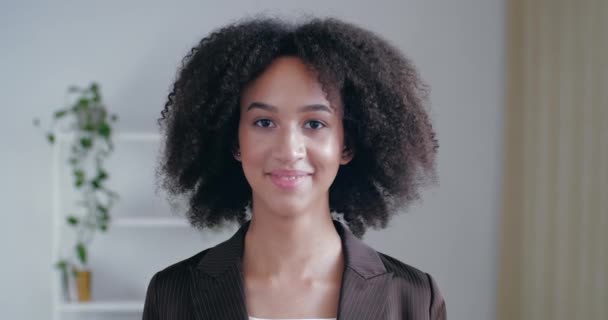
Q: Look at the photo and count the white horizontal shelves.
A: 3